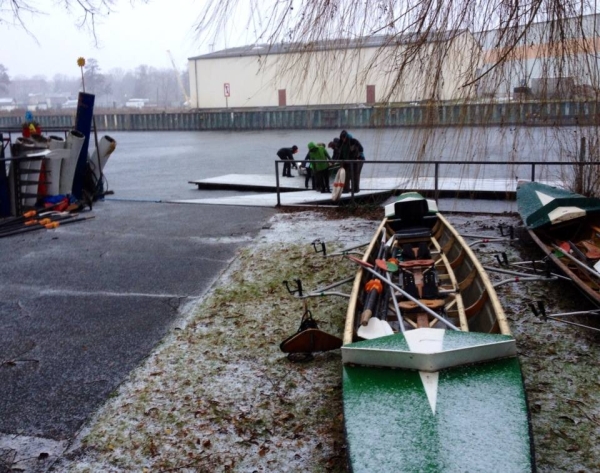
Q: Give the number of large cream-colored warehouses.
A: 1